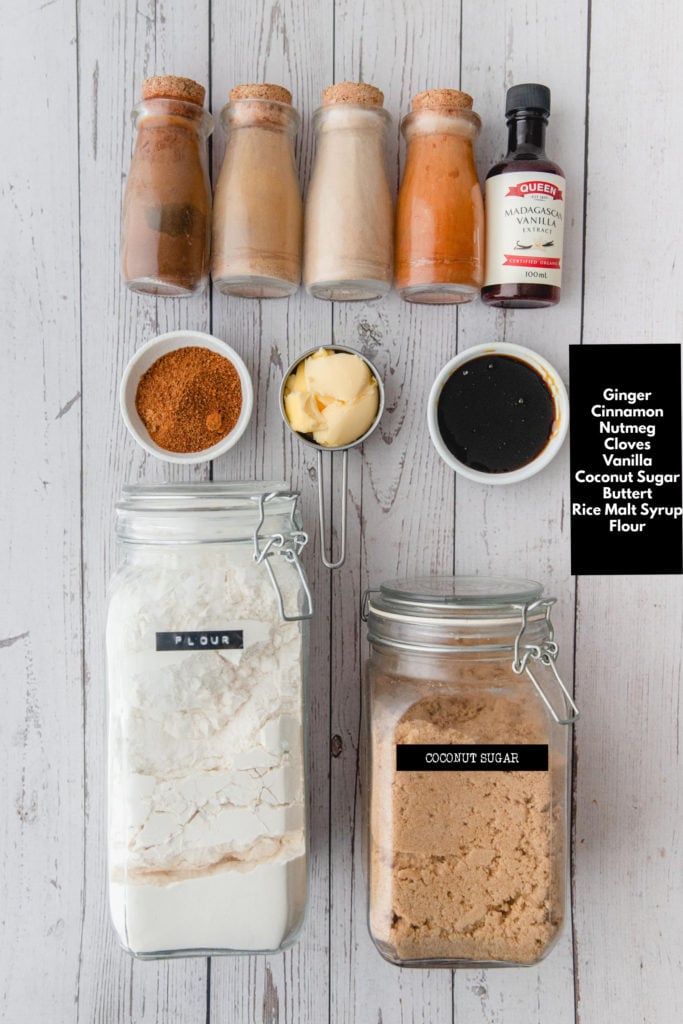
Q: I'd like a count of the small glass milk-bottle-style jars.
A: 4